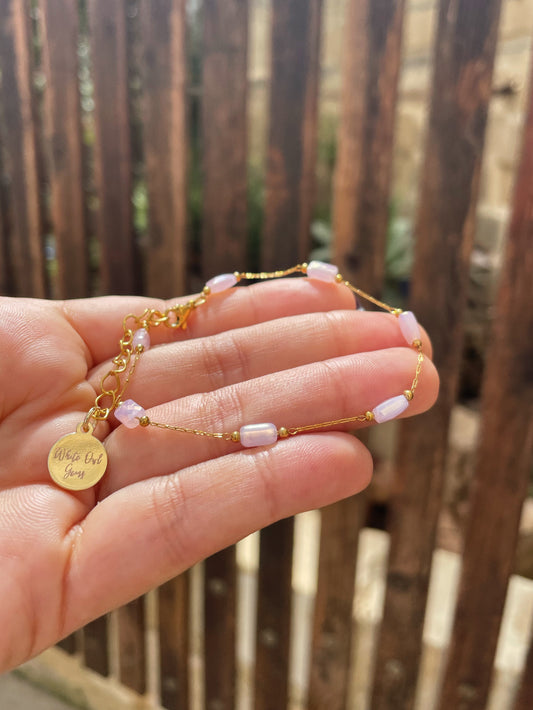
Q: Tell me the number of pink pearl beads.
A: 7